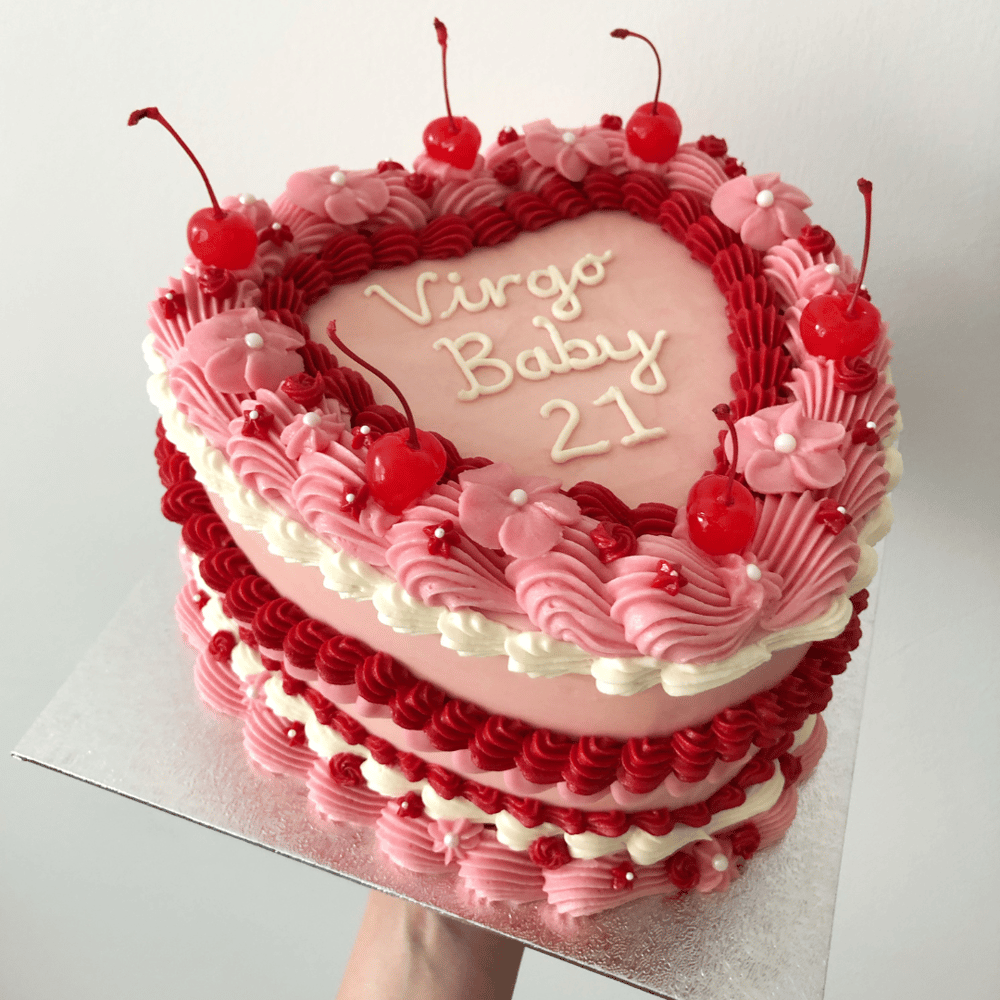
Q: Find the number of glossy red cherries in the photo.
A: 6